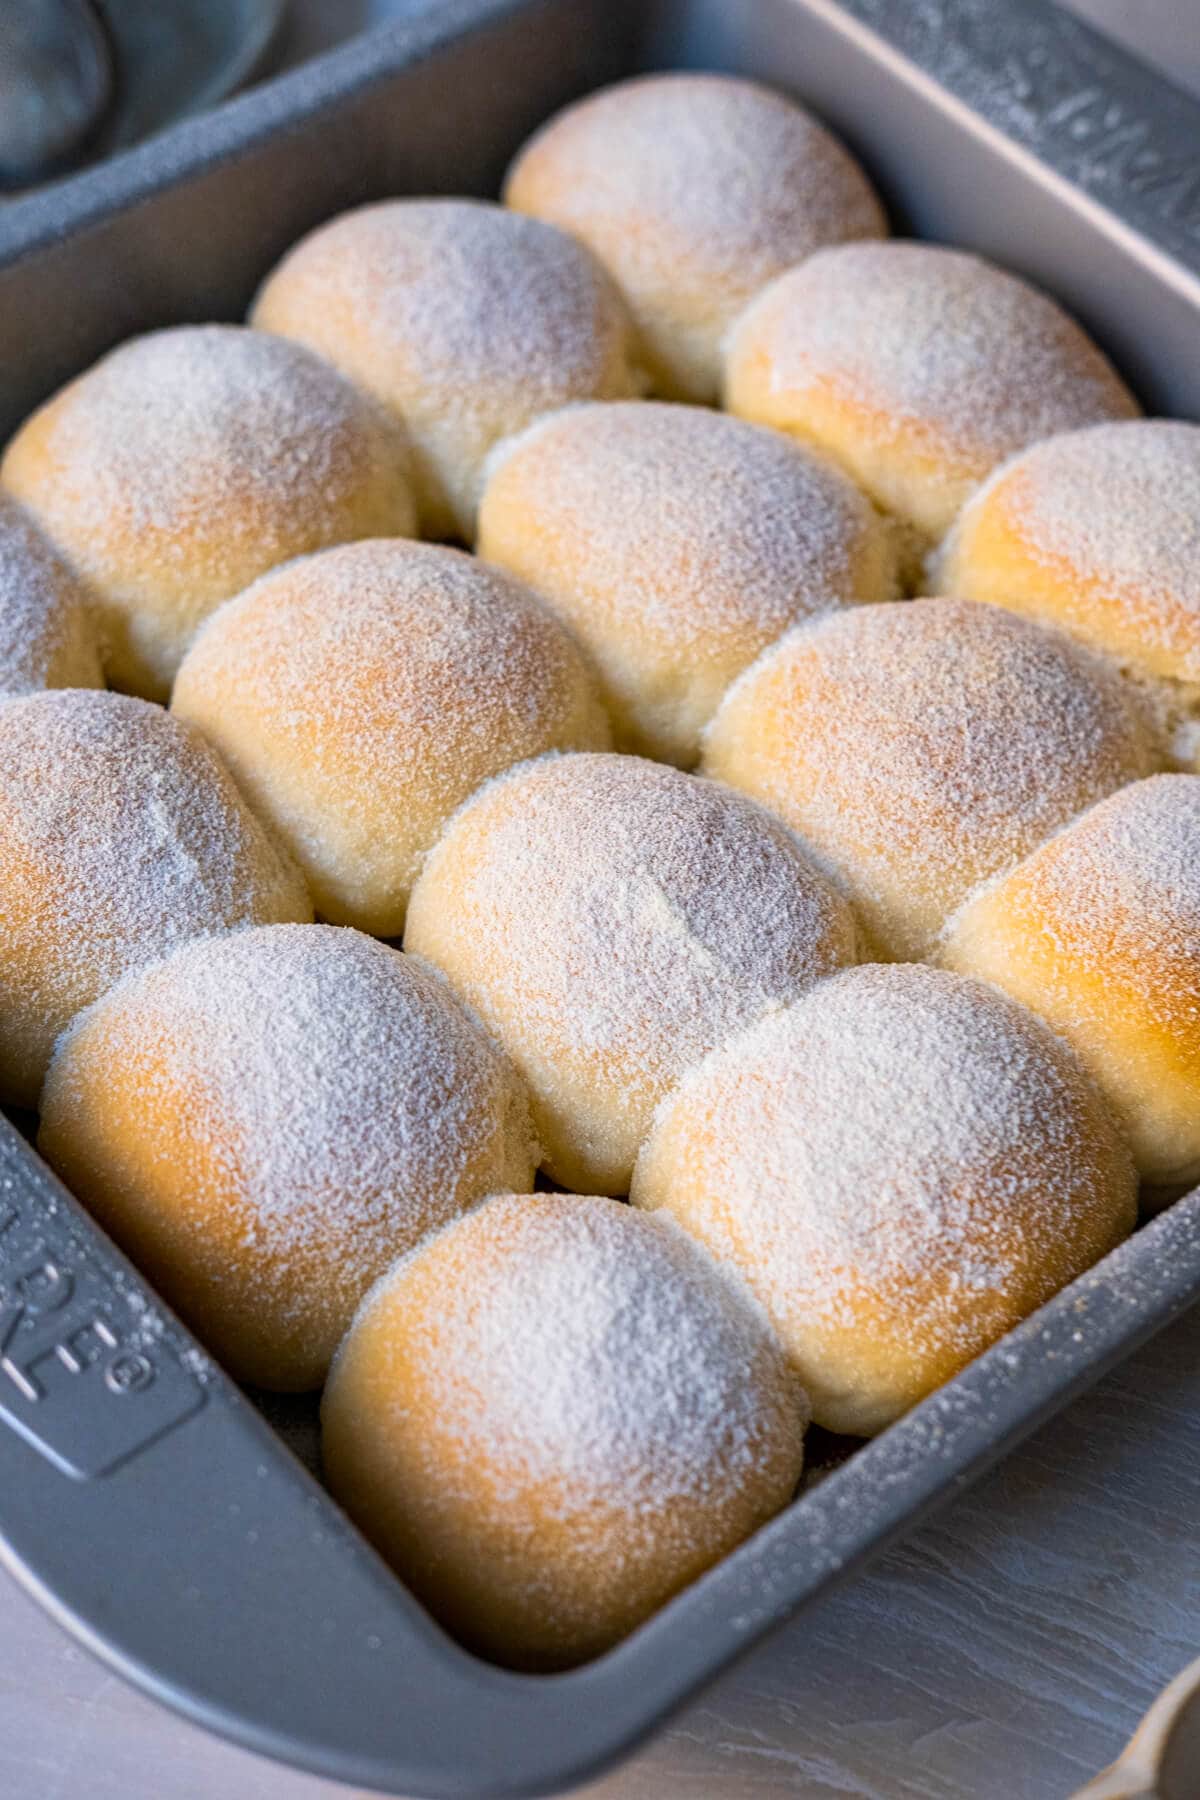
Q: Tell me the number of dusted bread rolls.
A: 15